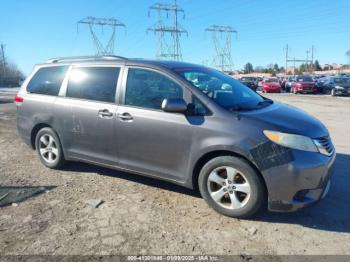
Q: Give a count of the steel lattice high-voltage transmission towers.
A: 3